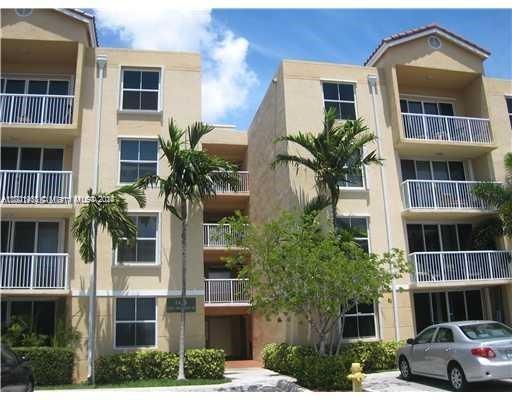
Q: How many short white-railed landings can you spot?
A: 3